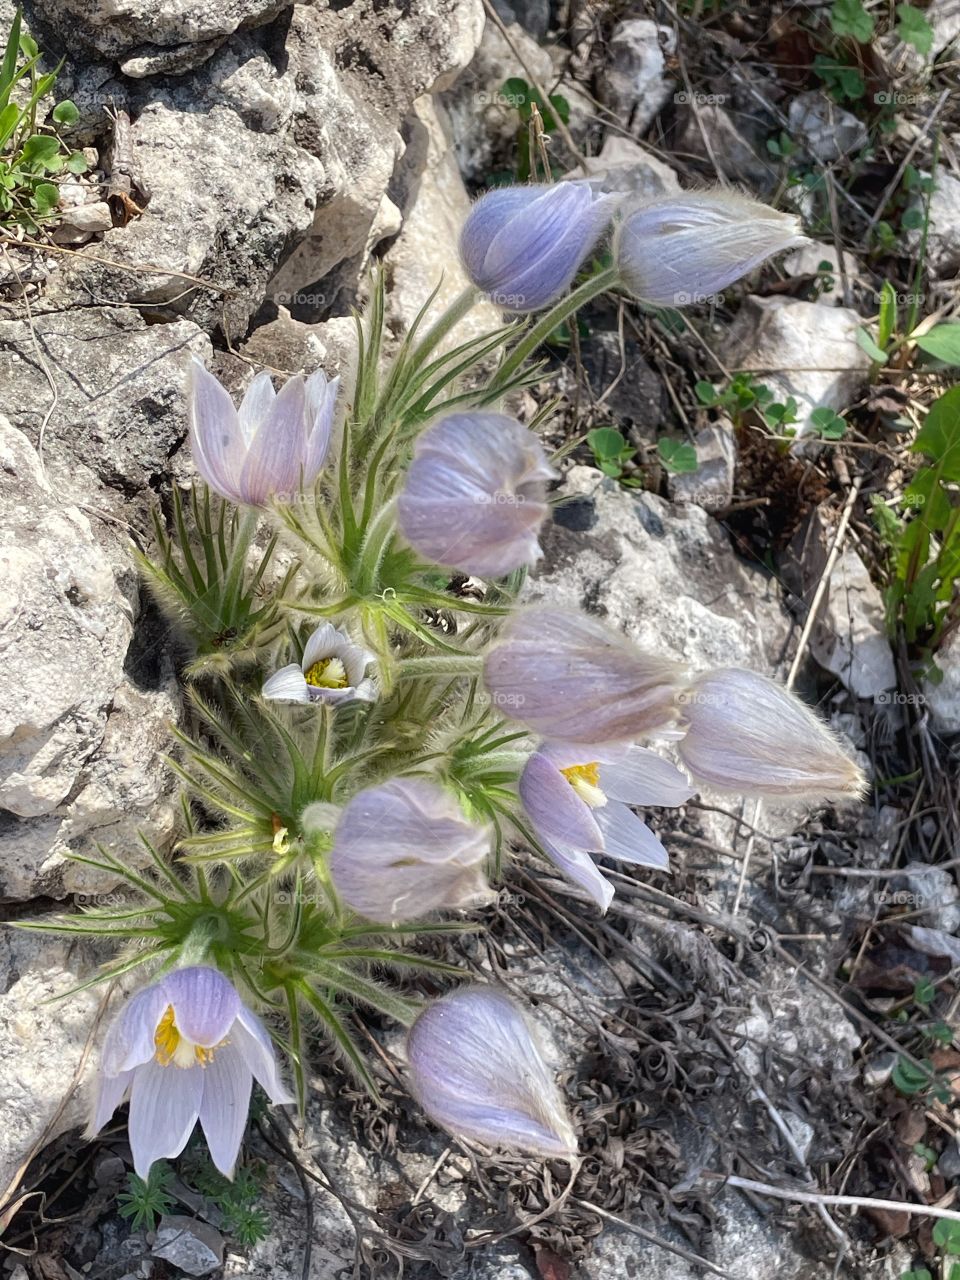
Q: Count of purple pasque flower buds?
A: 7